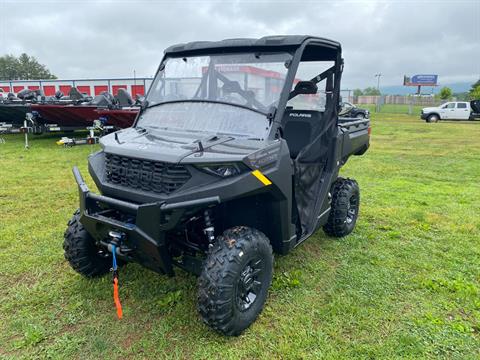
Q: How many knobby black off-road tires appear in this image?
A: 3